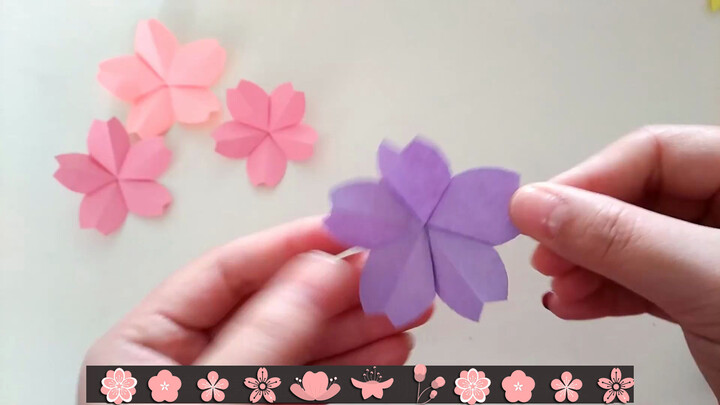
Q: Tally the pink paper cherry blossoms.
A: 3